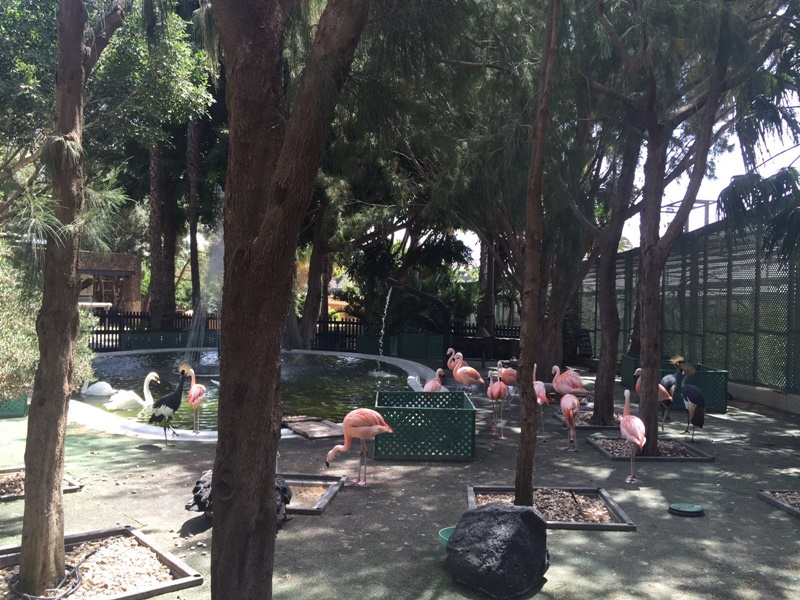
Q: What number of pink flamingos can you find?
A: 13